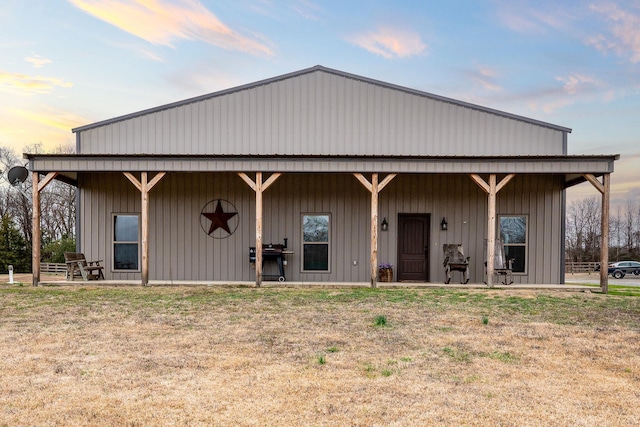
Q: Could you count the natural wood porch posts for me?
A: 6